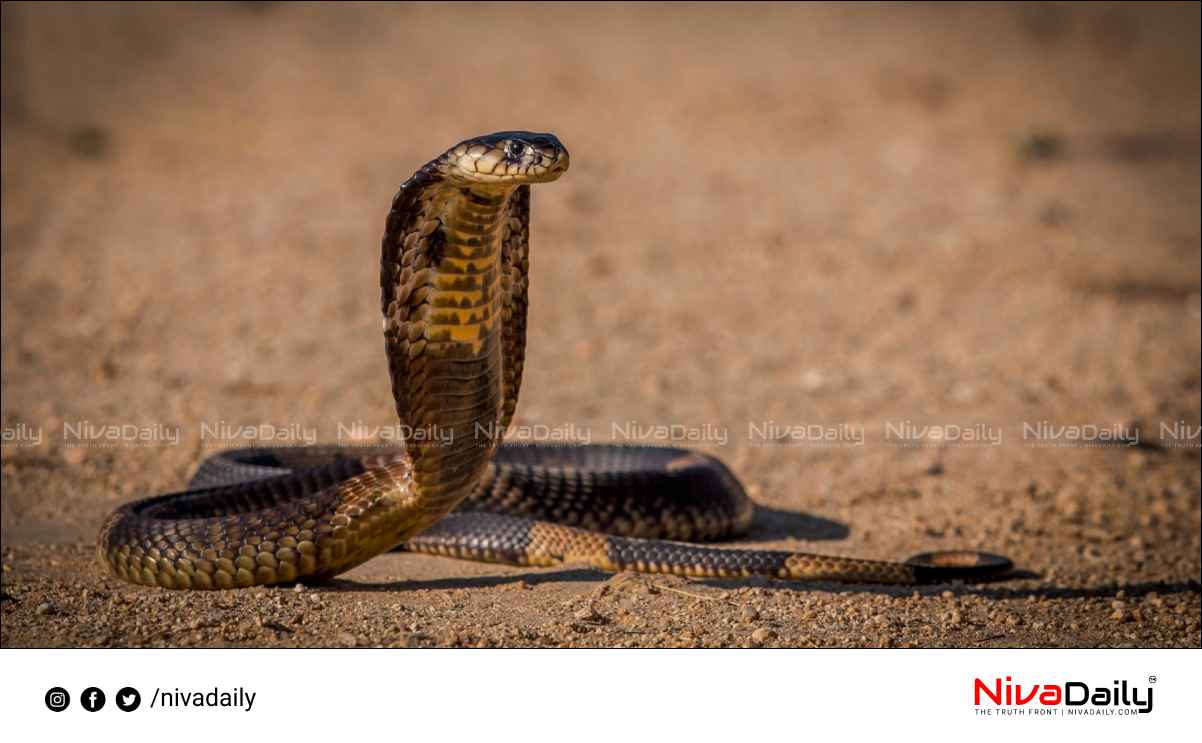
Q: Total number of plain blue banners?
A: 0